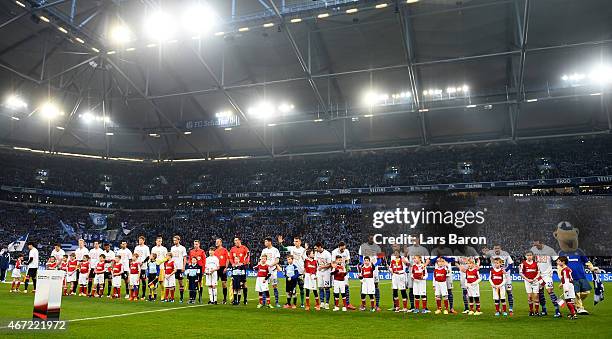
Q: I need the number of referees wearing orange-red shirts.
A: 3